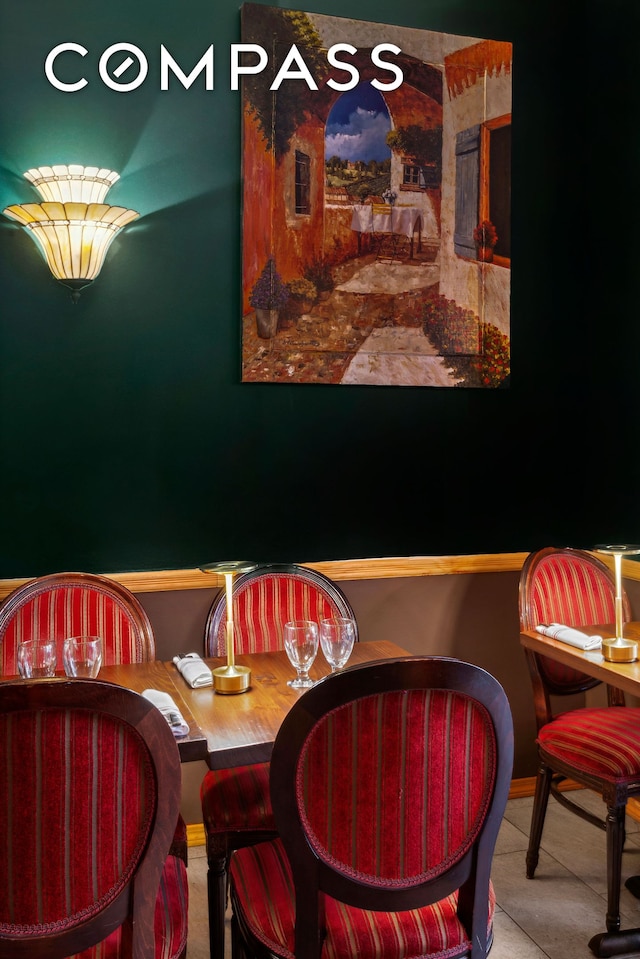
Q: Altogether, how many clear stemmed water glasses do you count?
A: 4